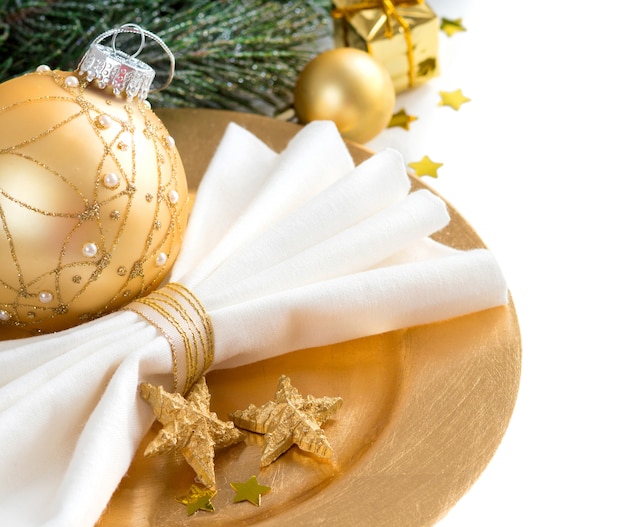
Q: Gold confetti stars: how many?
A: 6